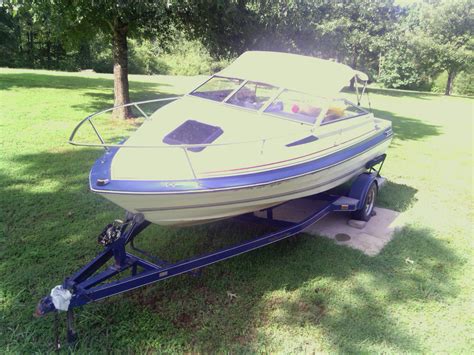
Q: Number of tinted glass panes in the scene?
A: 2